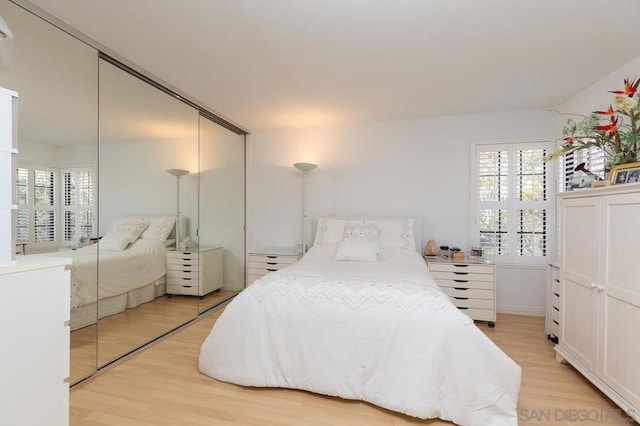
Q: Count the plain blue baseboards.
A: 0